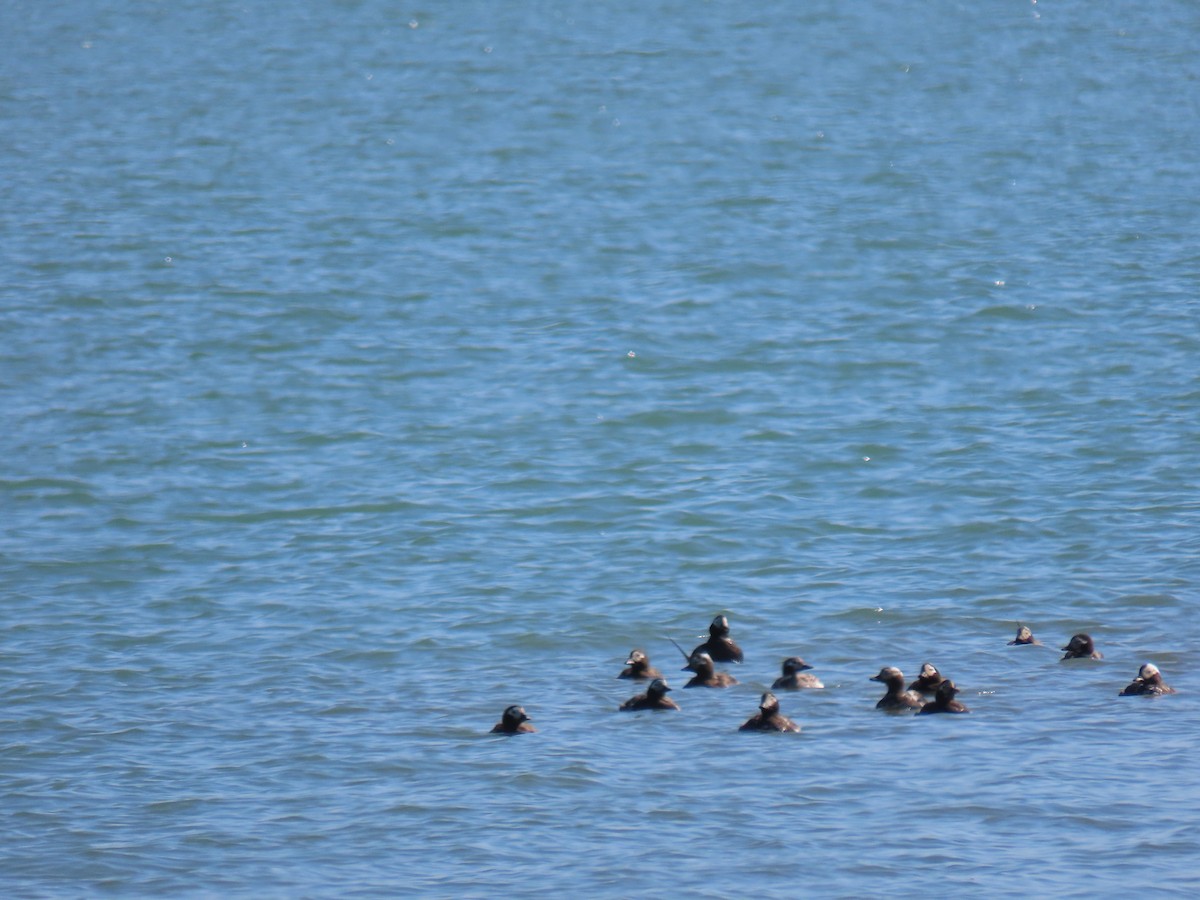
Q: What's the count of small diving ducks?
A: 13